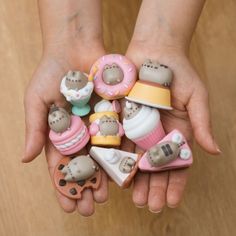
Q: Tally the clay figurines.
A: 9